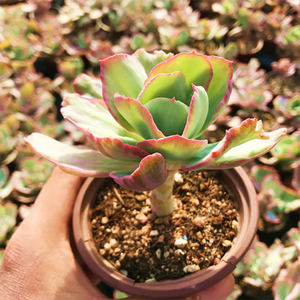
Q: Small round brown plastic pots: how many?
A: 1